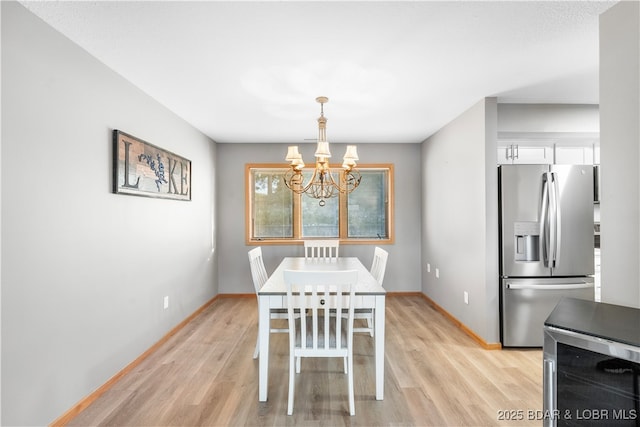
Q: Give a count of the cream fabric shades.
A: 5